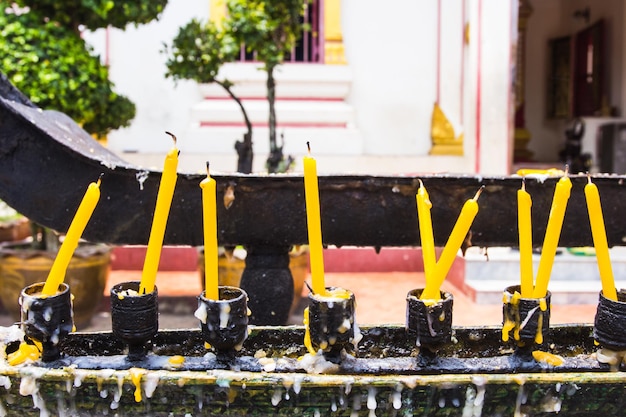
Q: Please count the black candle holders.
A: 7